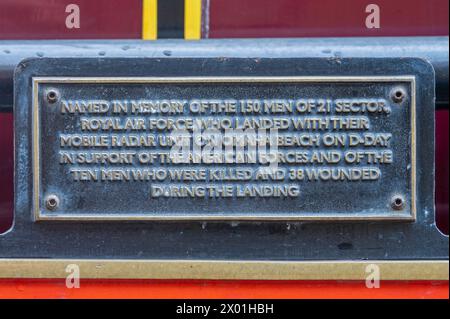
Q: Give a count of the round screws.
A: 4